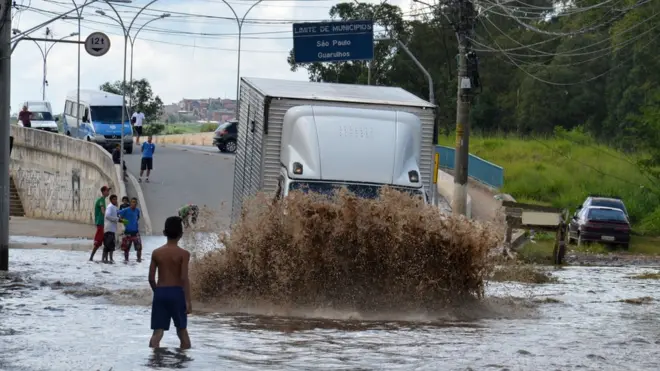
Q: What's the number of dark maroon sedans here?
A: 1